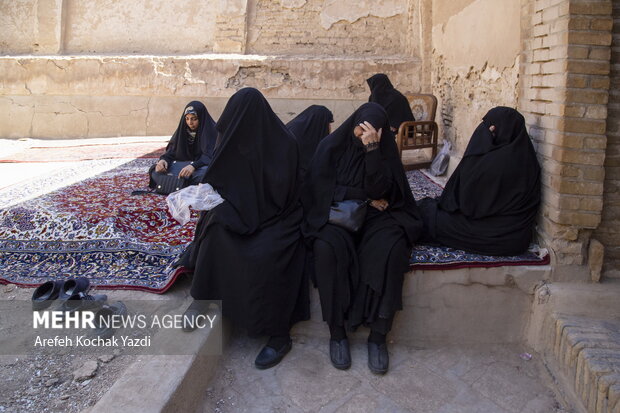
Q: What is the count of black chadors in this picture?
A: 6